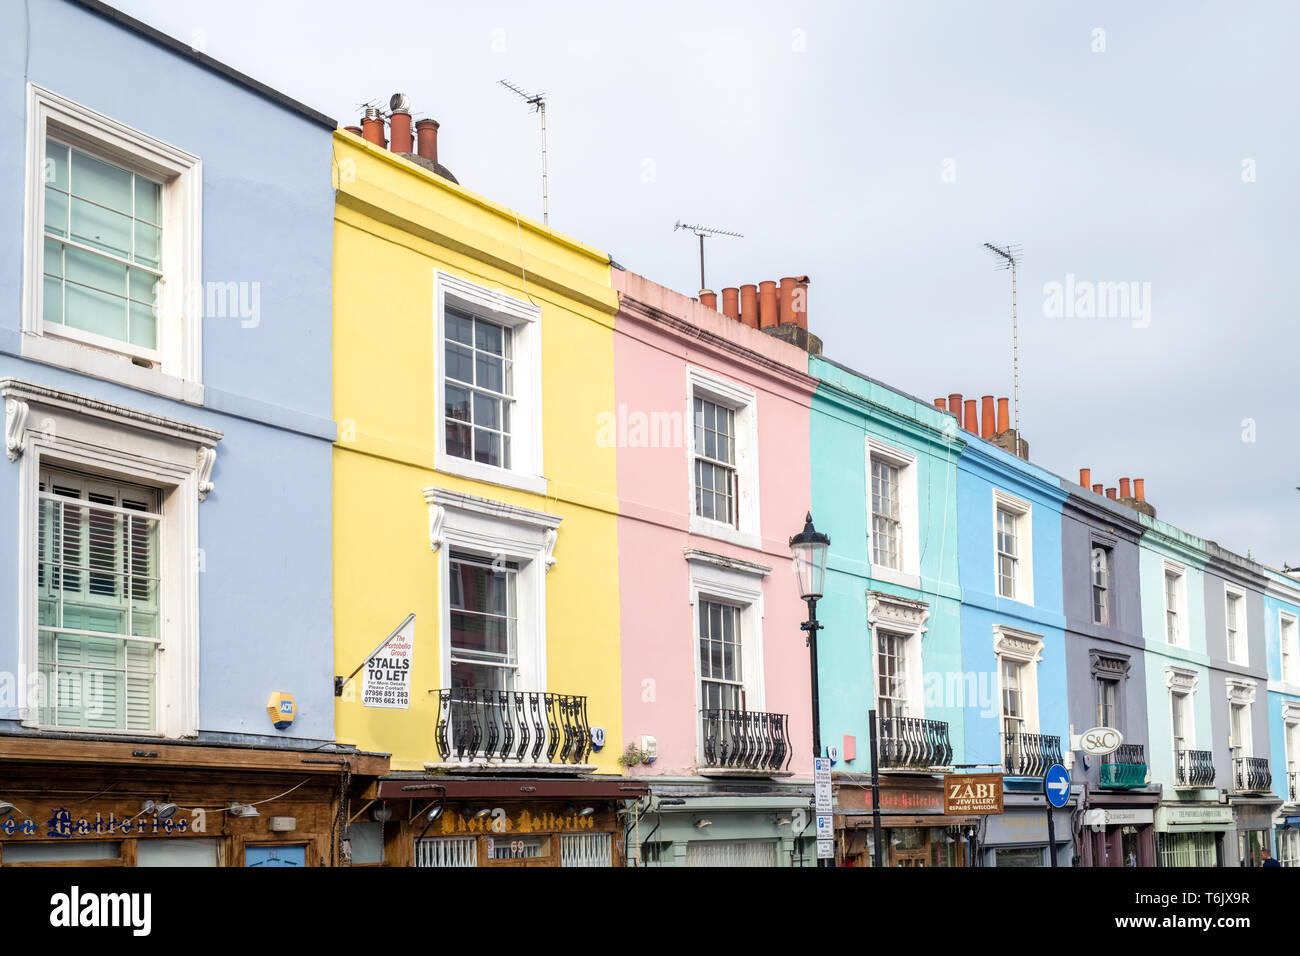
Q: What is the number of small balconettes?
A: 8